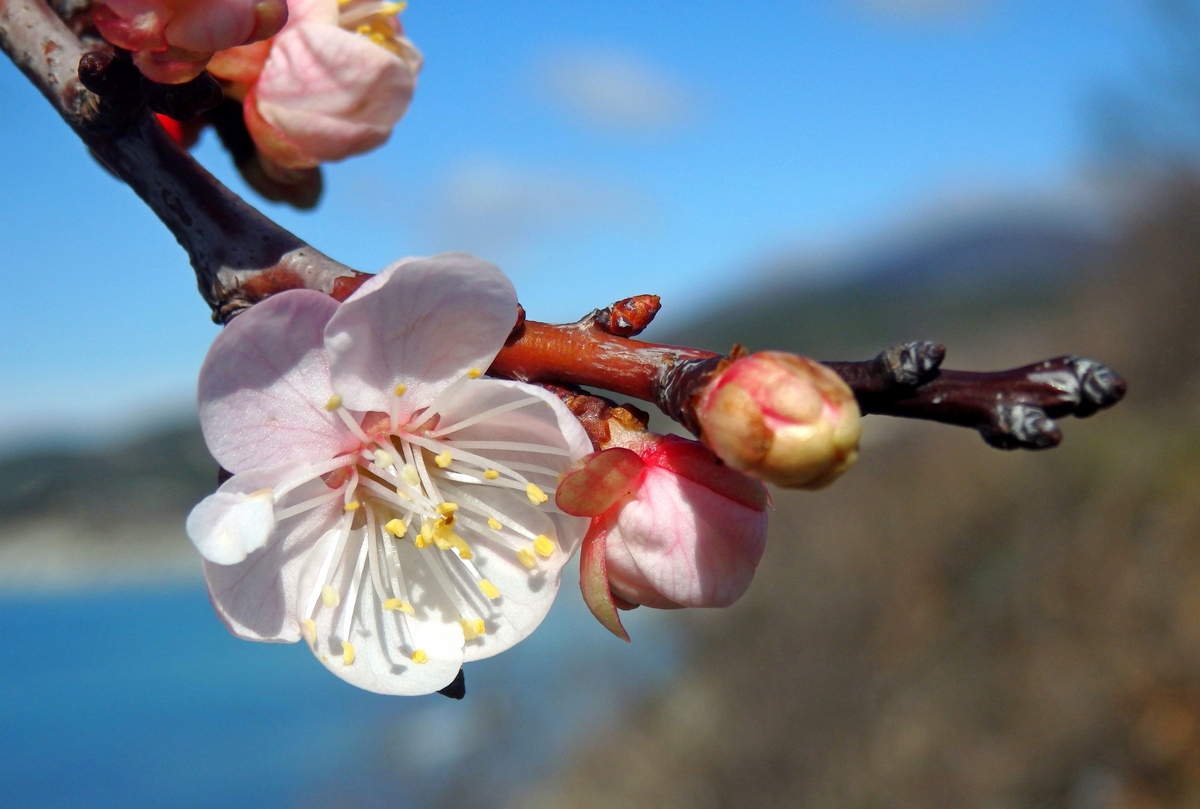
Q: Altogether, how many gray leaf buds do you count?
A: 3